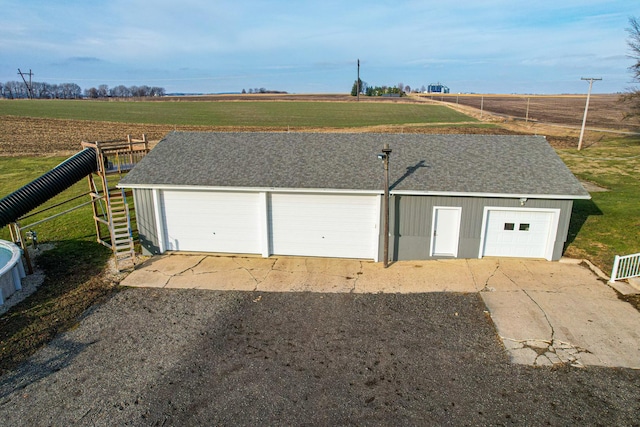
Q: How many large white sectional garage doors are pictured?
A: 2